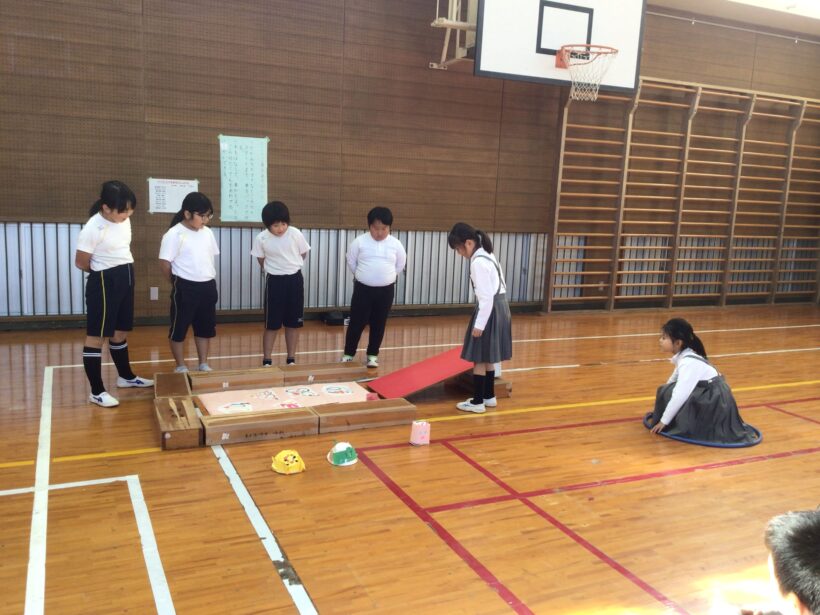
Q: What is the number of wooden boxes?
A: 7